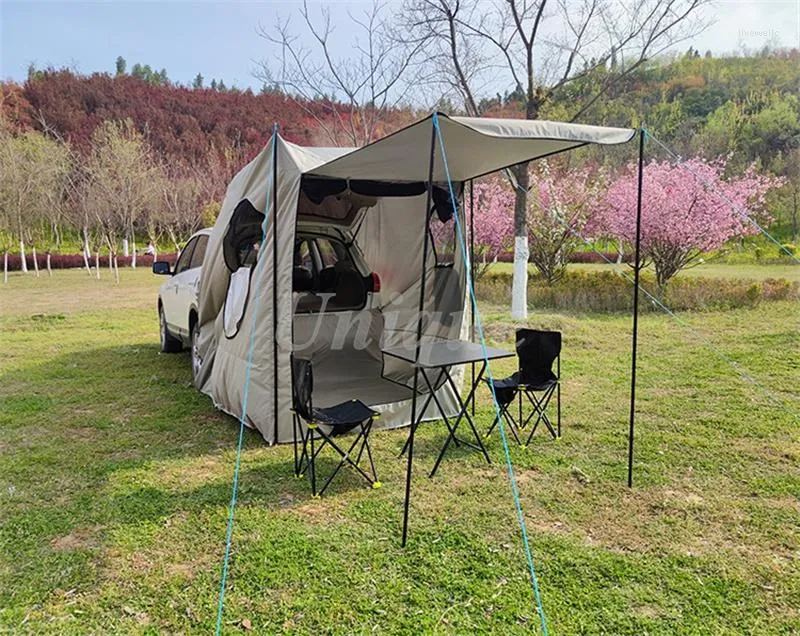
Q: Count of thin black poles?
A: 4